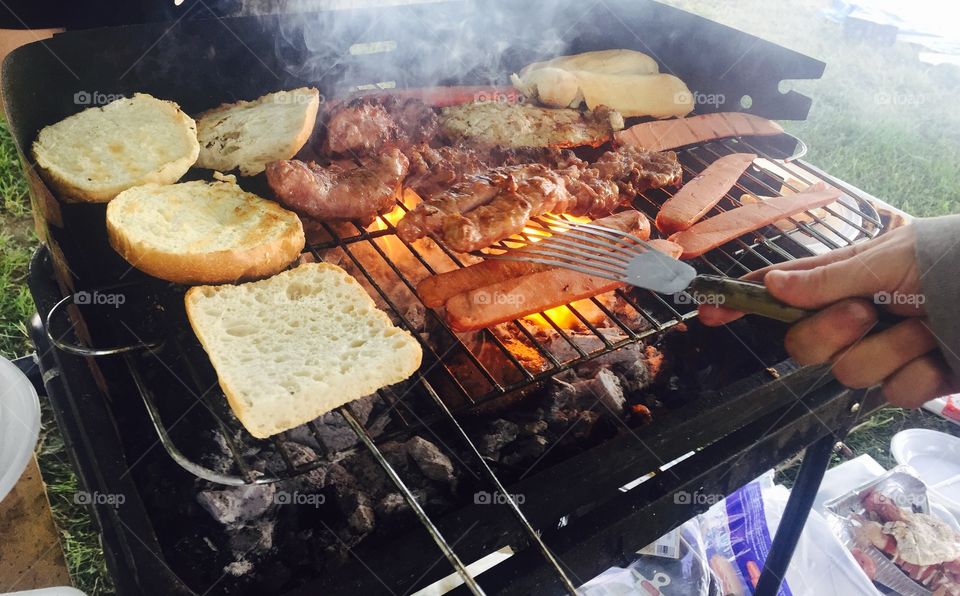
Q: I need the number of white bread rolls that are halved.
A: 4